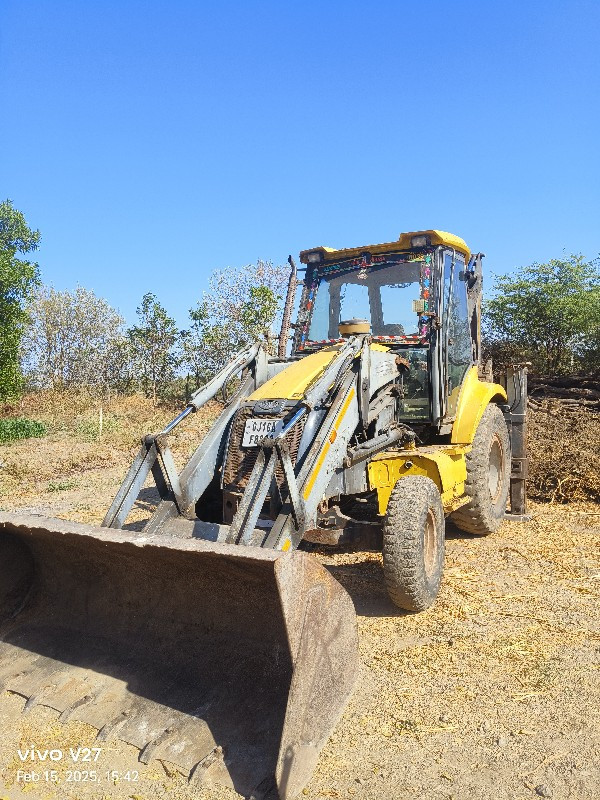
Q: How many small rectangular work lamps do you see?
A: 2